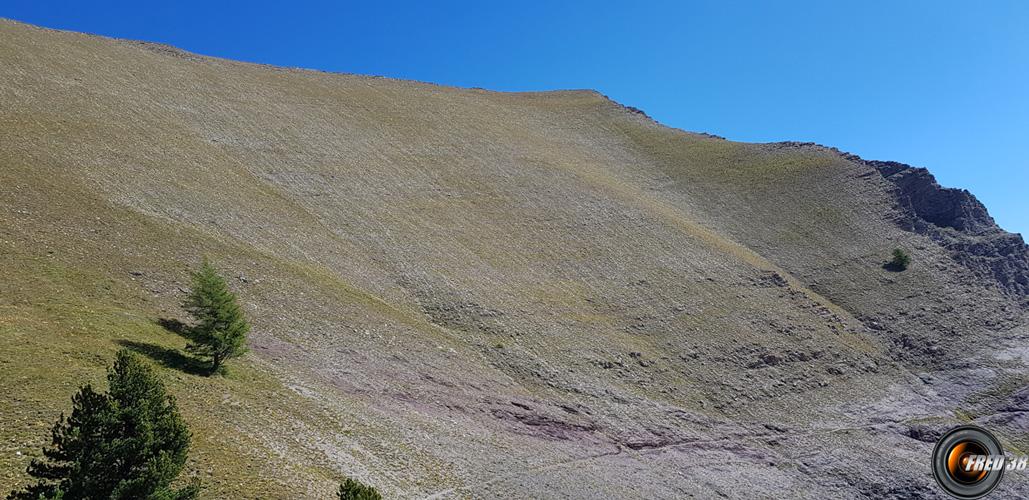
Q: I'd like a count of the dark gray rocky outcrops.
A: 1